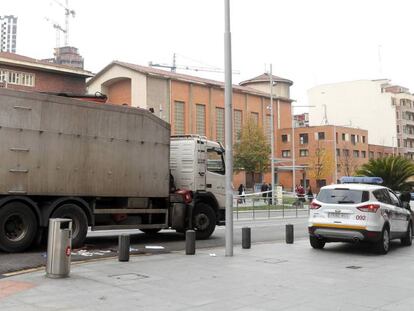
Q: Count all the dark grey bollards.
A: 4